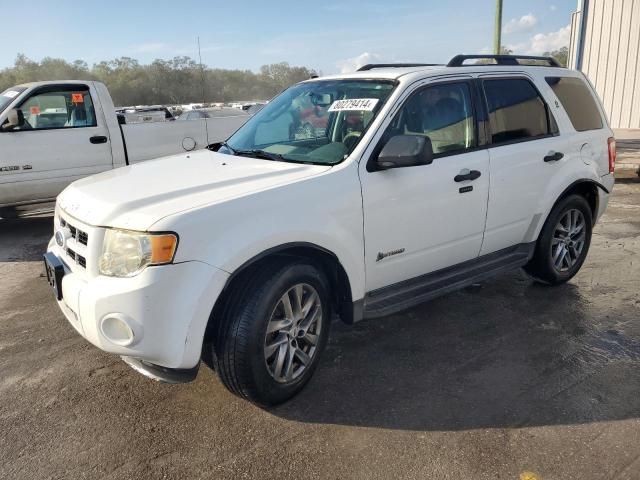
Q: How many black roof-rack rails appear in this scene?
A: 2